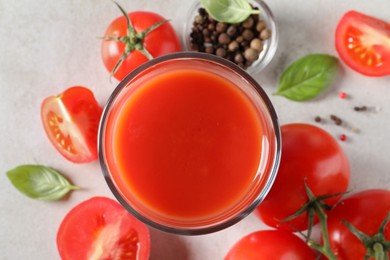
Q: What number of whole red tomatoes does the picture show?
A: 4